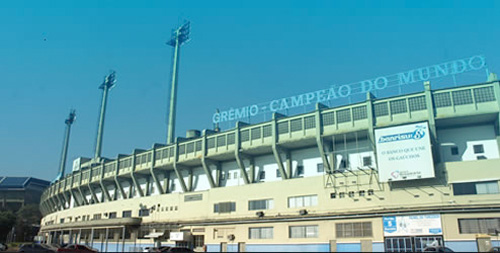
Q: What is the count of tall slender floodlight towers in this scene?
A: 3